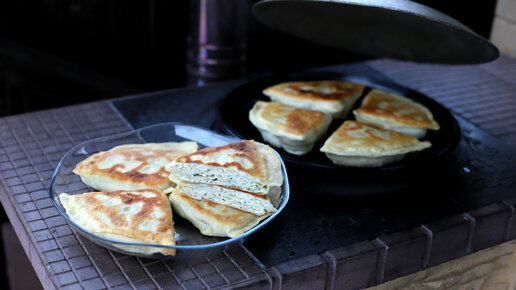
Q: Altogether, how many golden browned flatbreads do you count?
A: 8